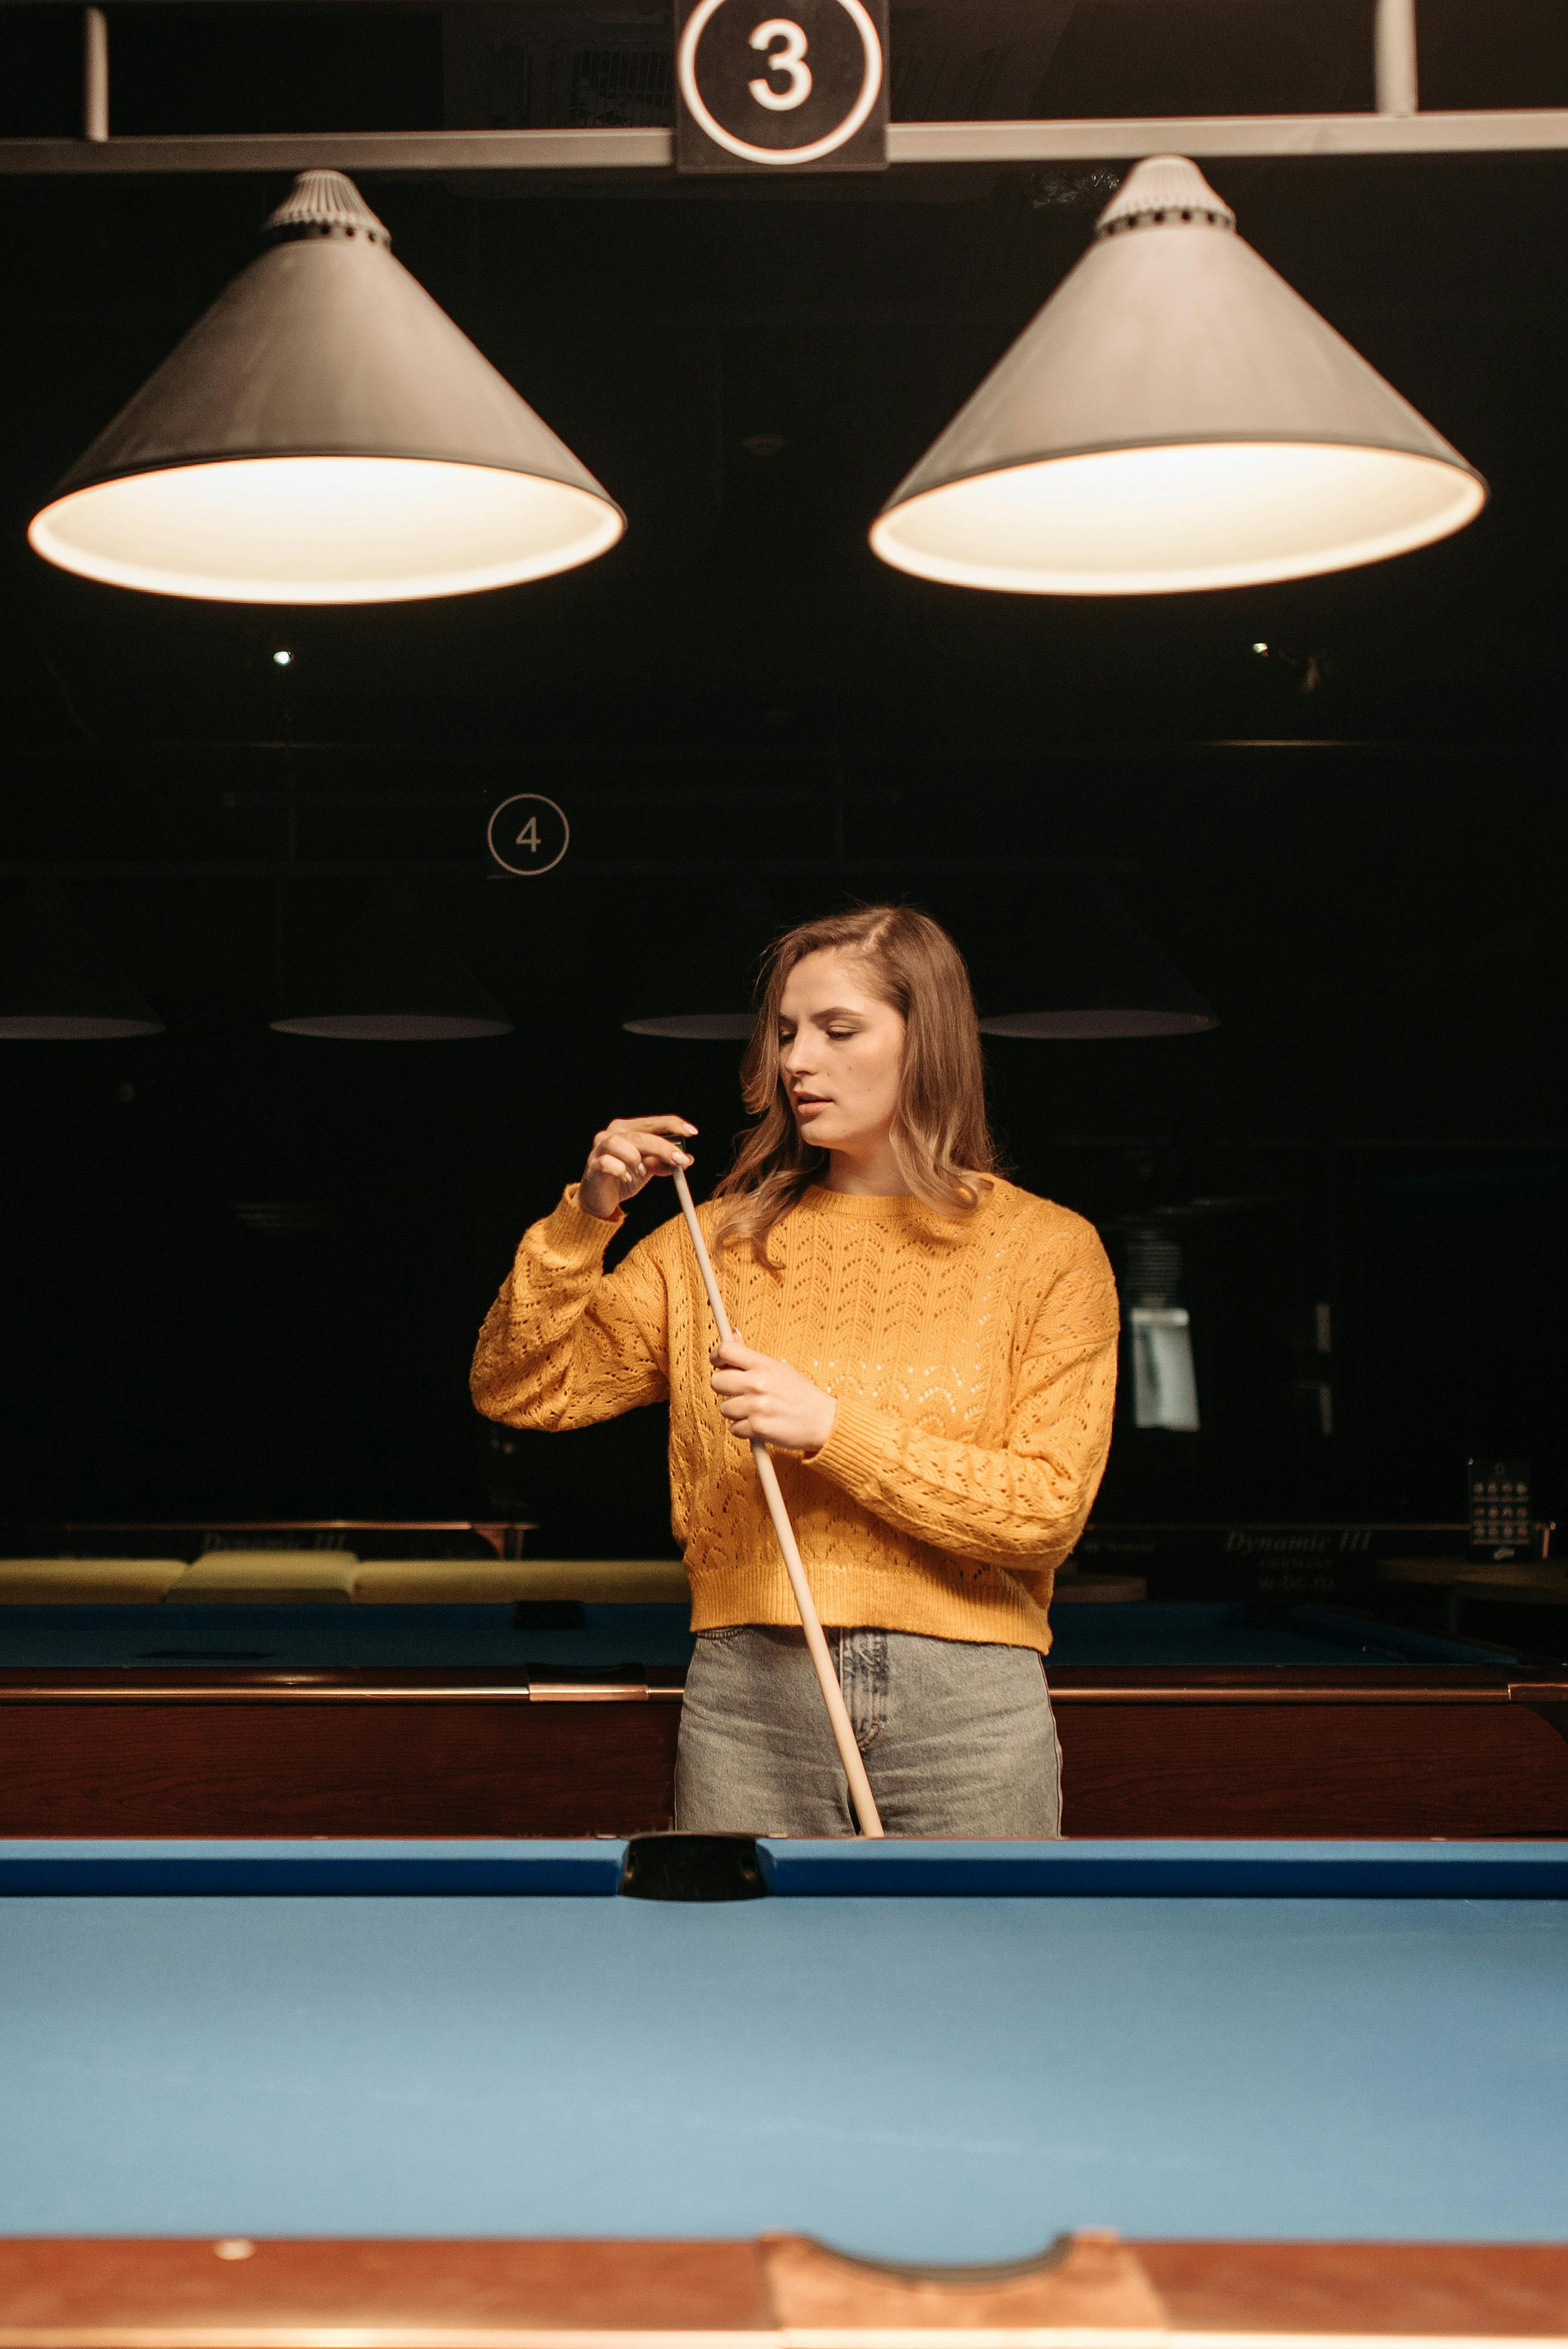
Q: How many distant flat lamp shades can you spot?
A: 4